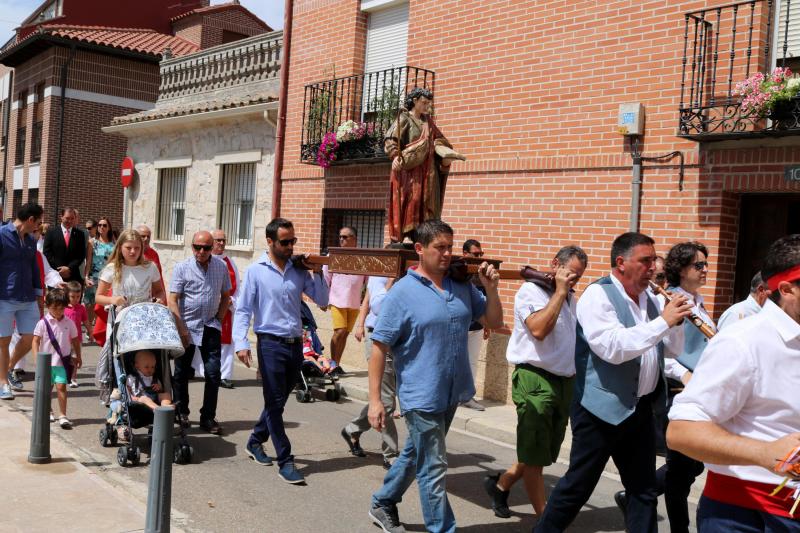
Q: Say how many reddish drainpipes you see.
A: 1